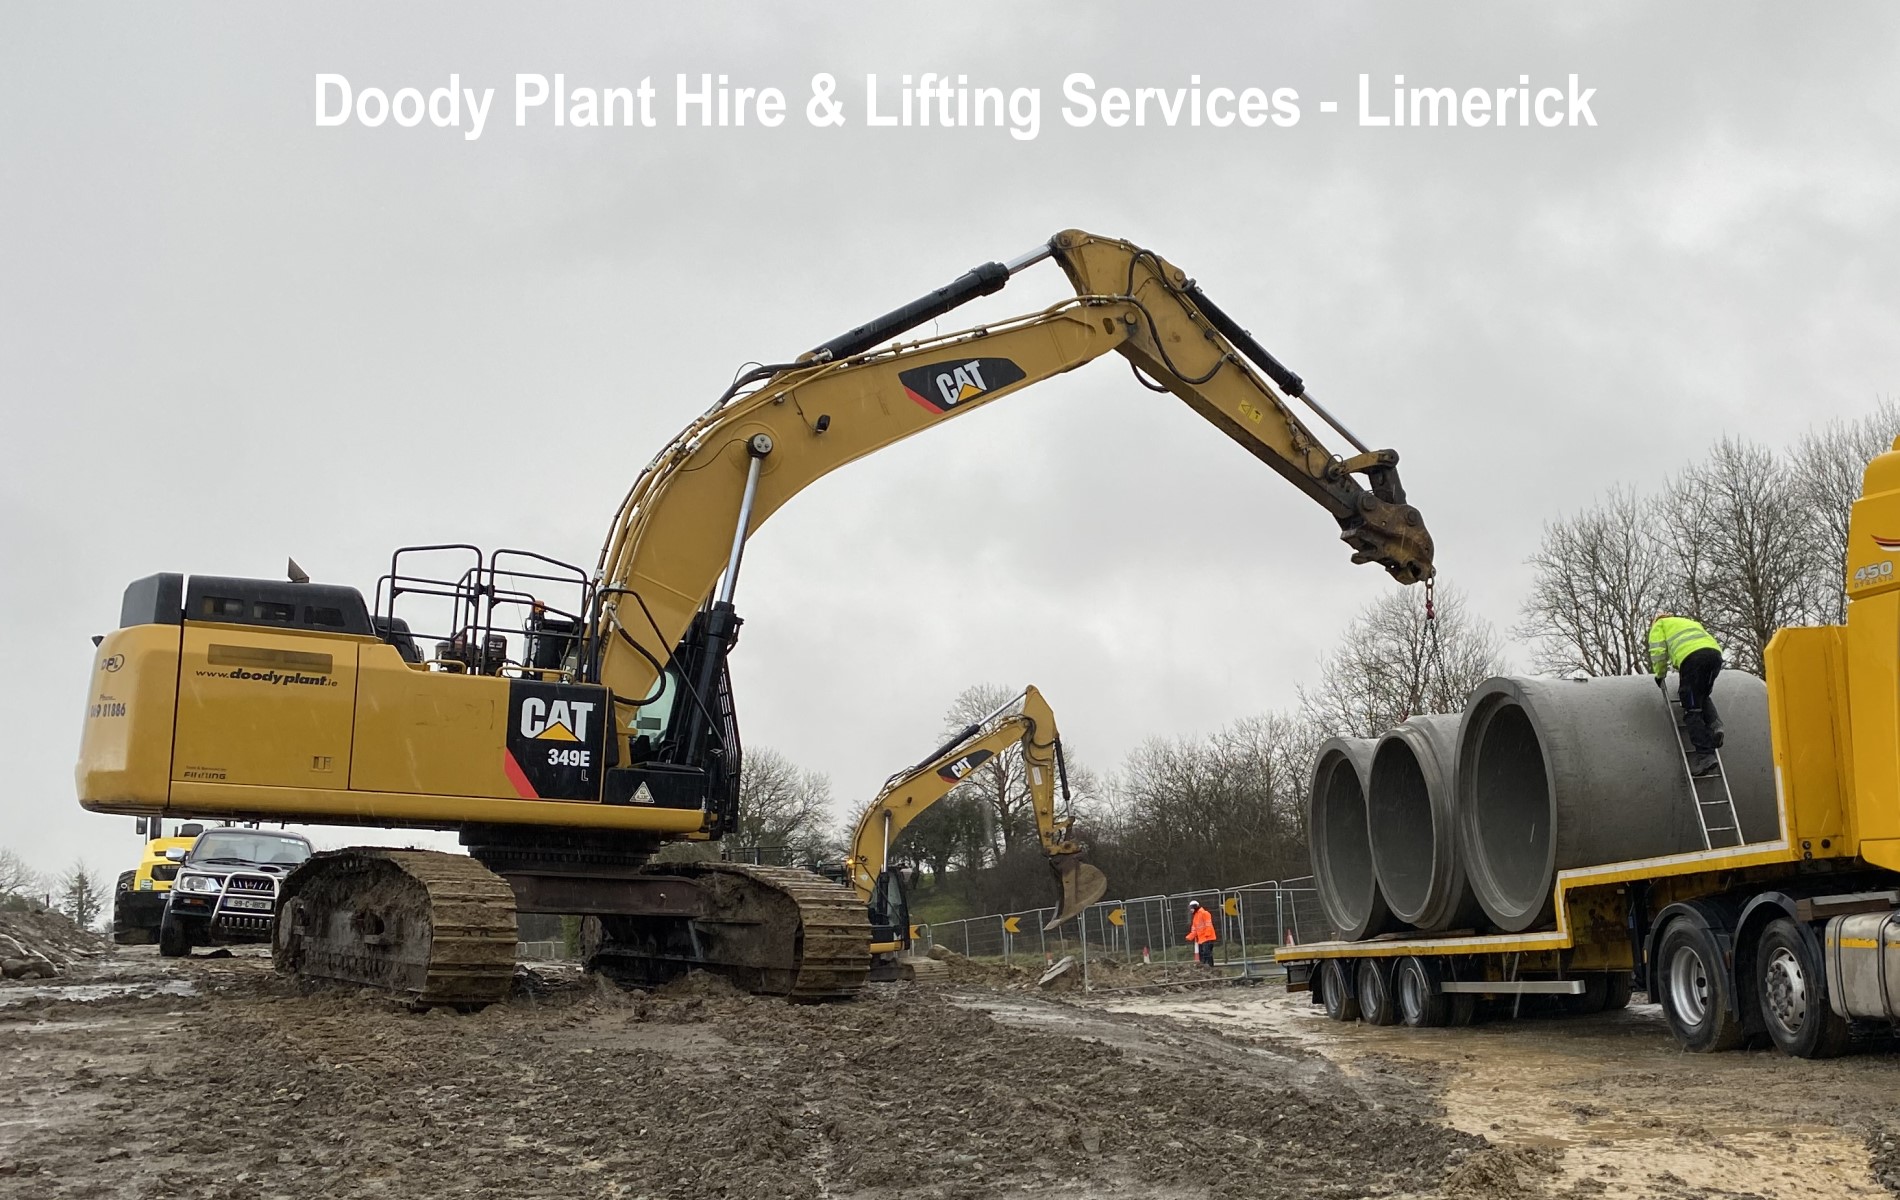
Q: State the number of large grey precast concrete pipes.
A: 3